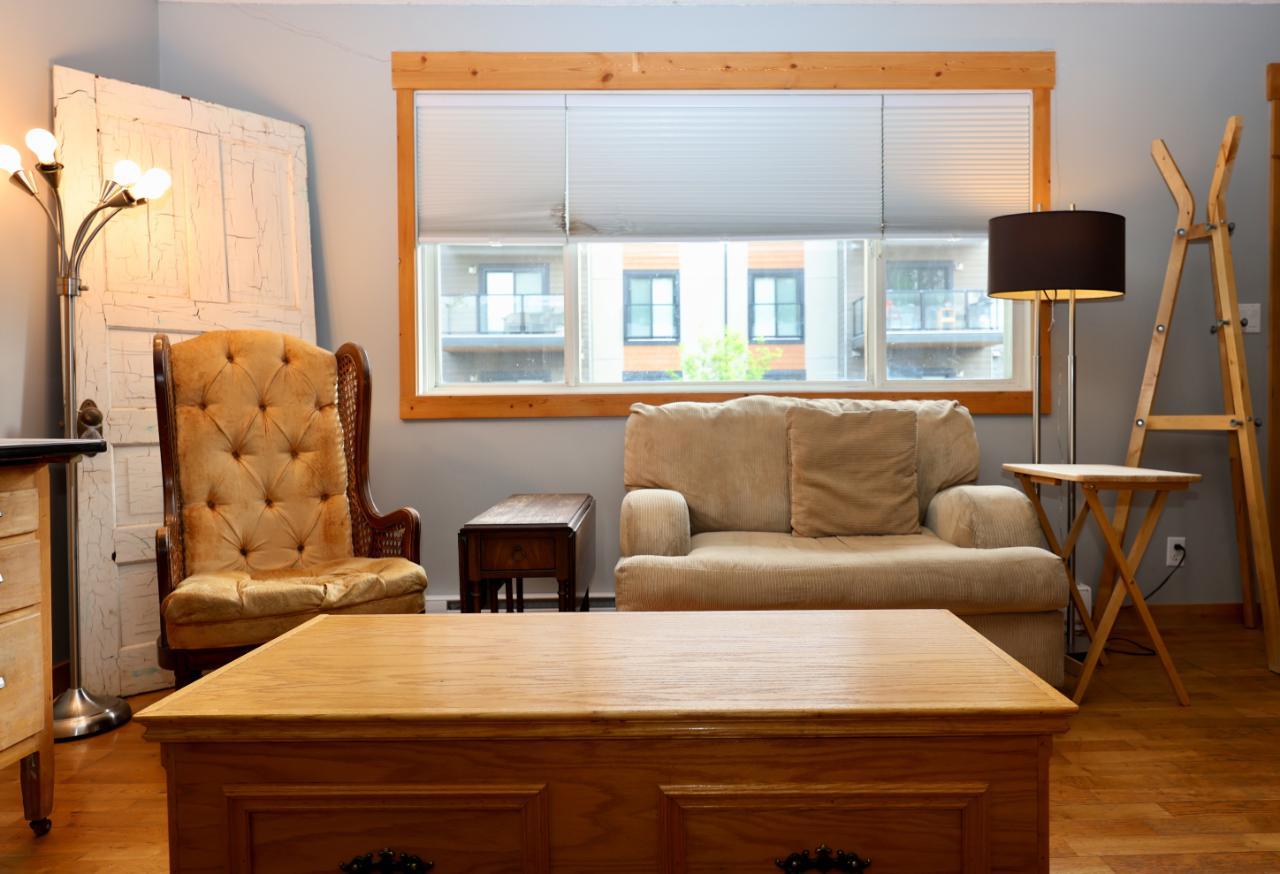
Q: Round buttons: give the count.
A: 12